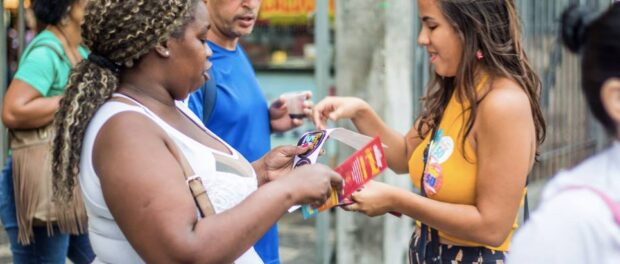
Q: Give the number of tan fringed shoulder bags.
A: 1